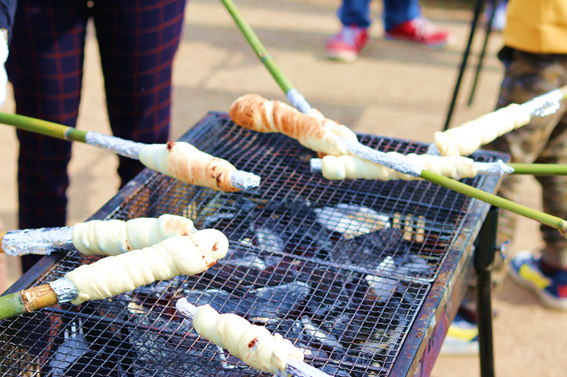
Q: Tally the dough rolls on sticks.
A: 8